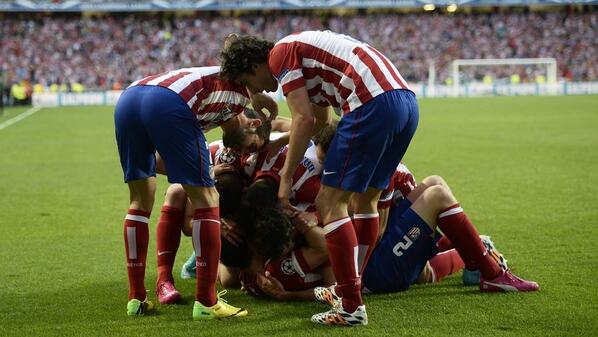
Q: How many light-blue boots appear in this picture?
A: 2